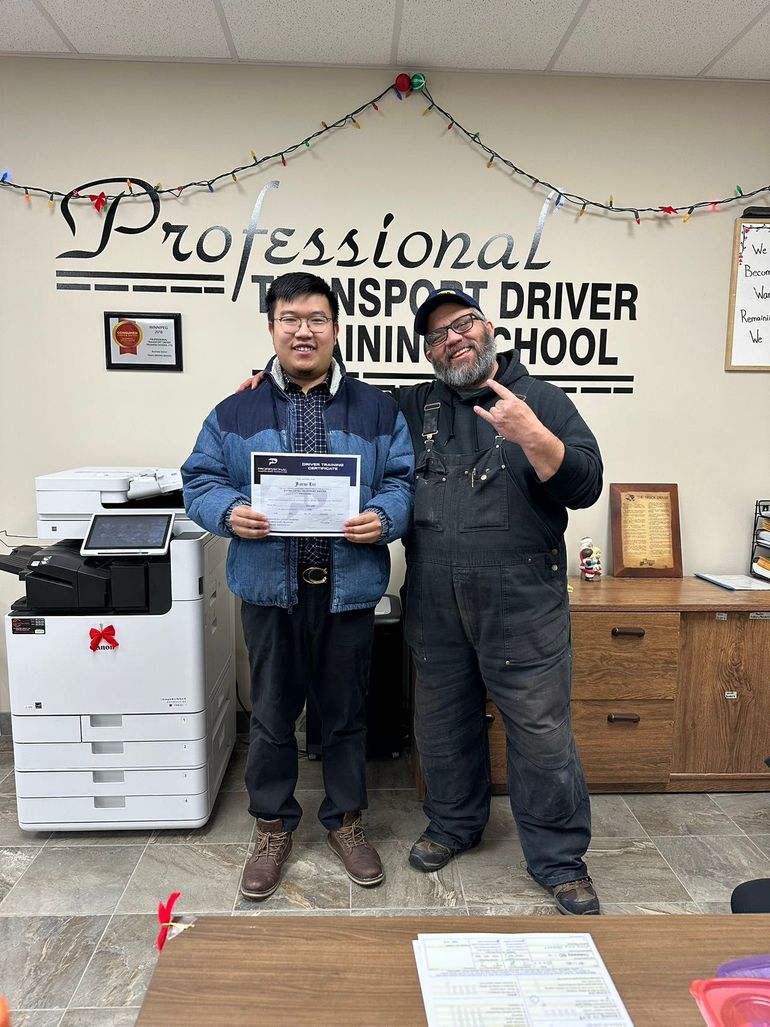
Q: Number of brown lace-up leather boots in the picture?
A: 2